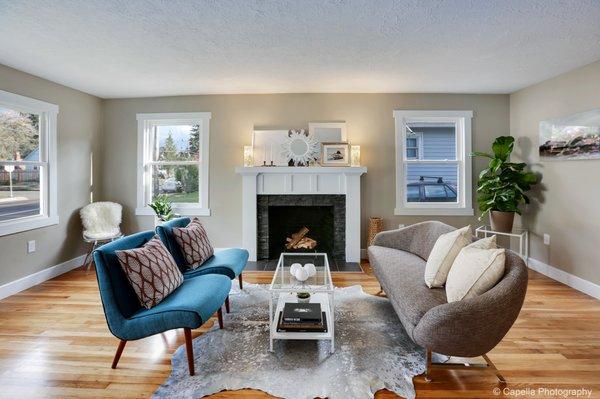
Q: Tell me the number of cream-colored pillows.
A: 3